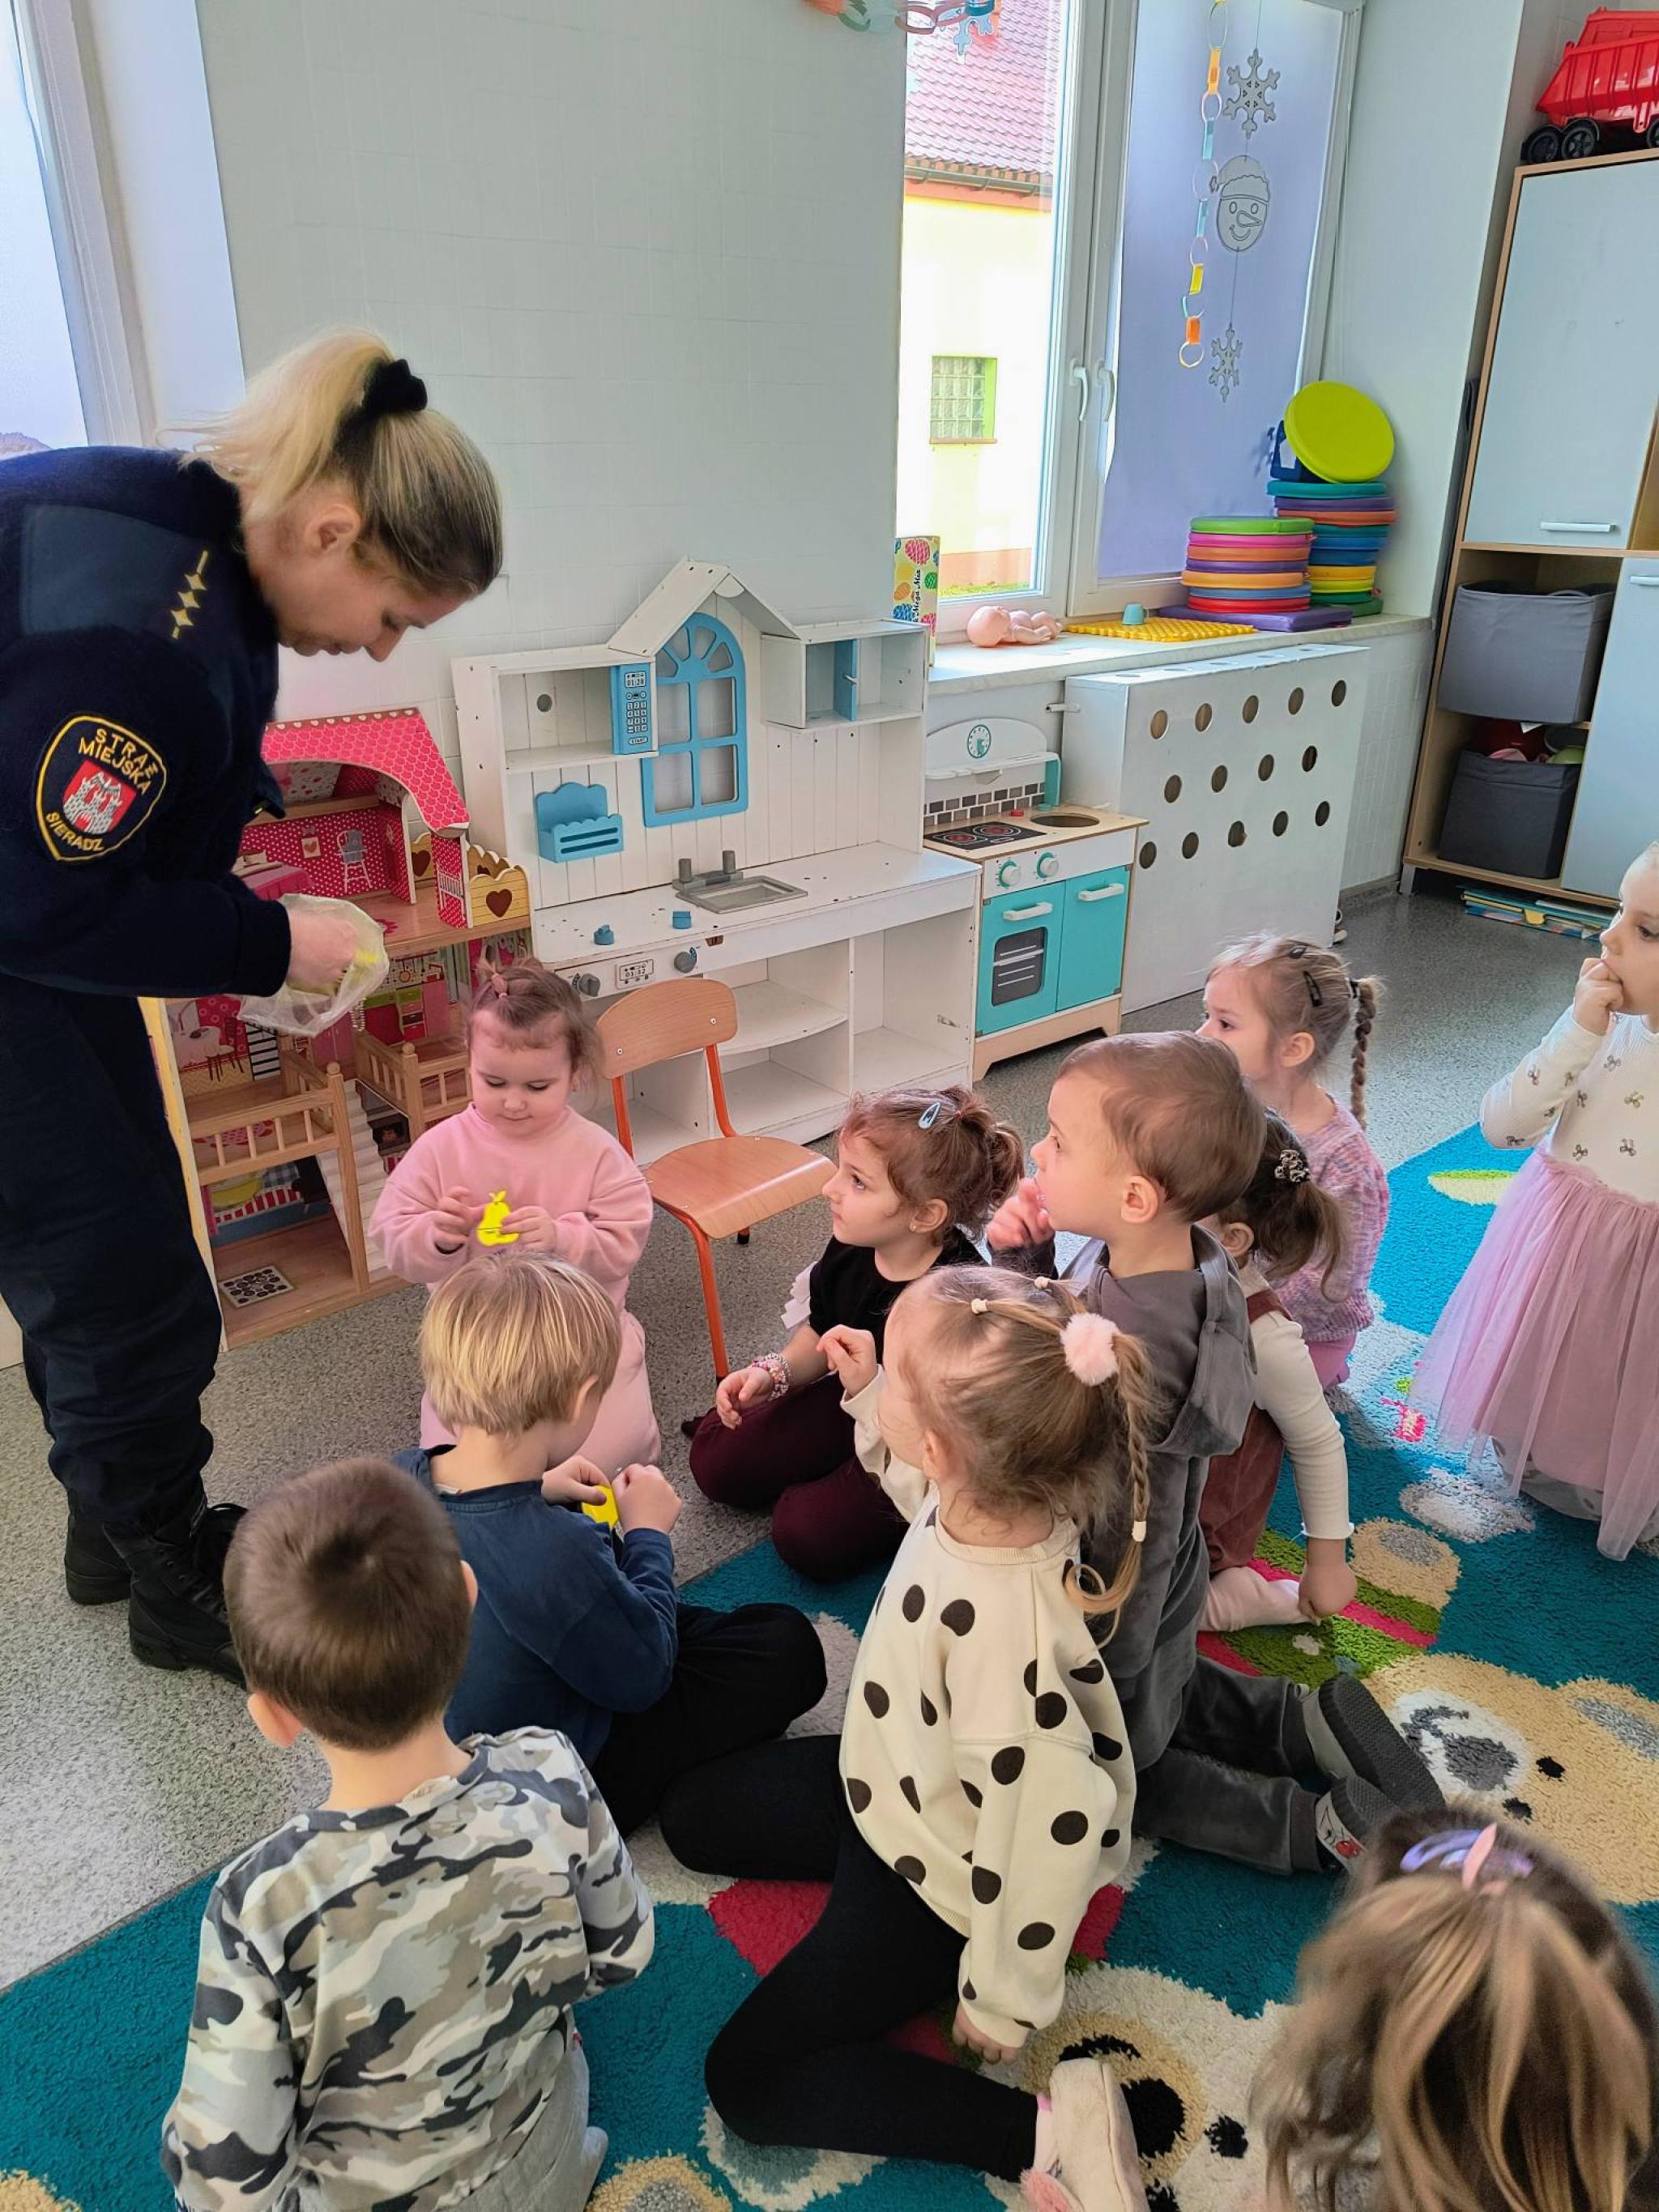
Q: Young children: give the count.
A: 10